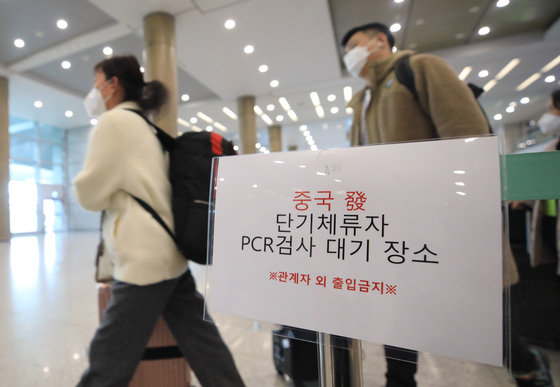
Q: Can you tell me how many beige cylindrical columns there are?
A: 4